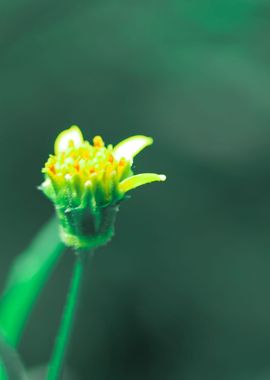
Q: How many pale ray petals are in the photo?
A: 3